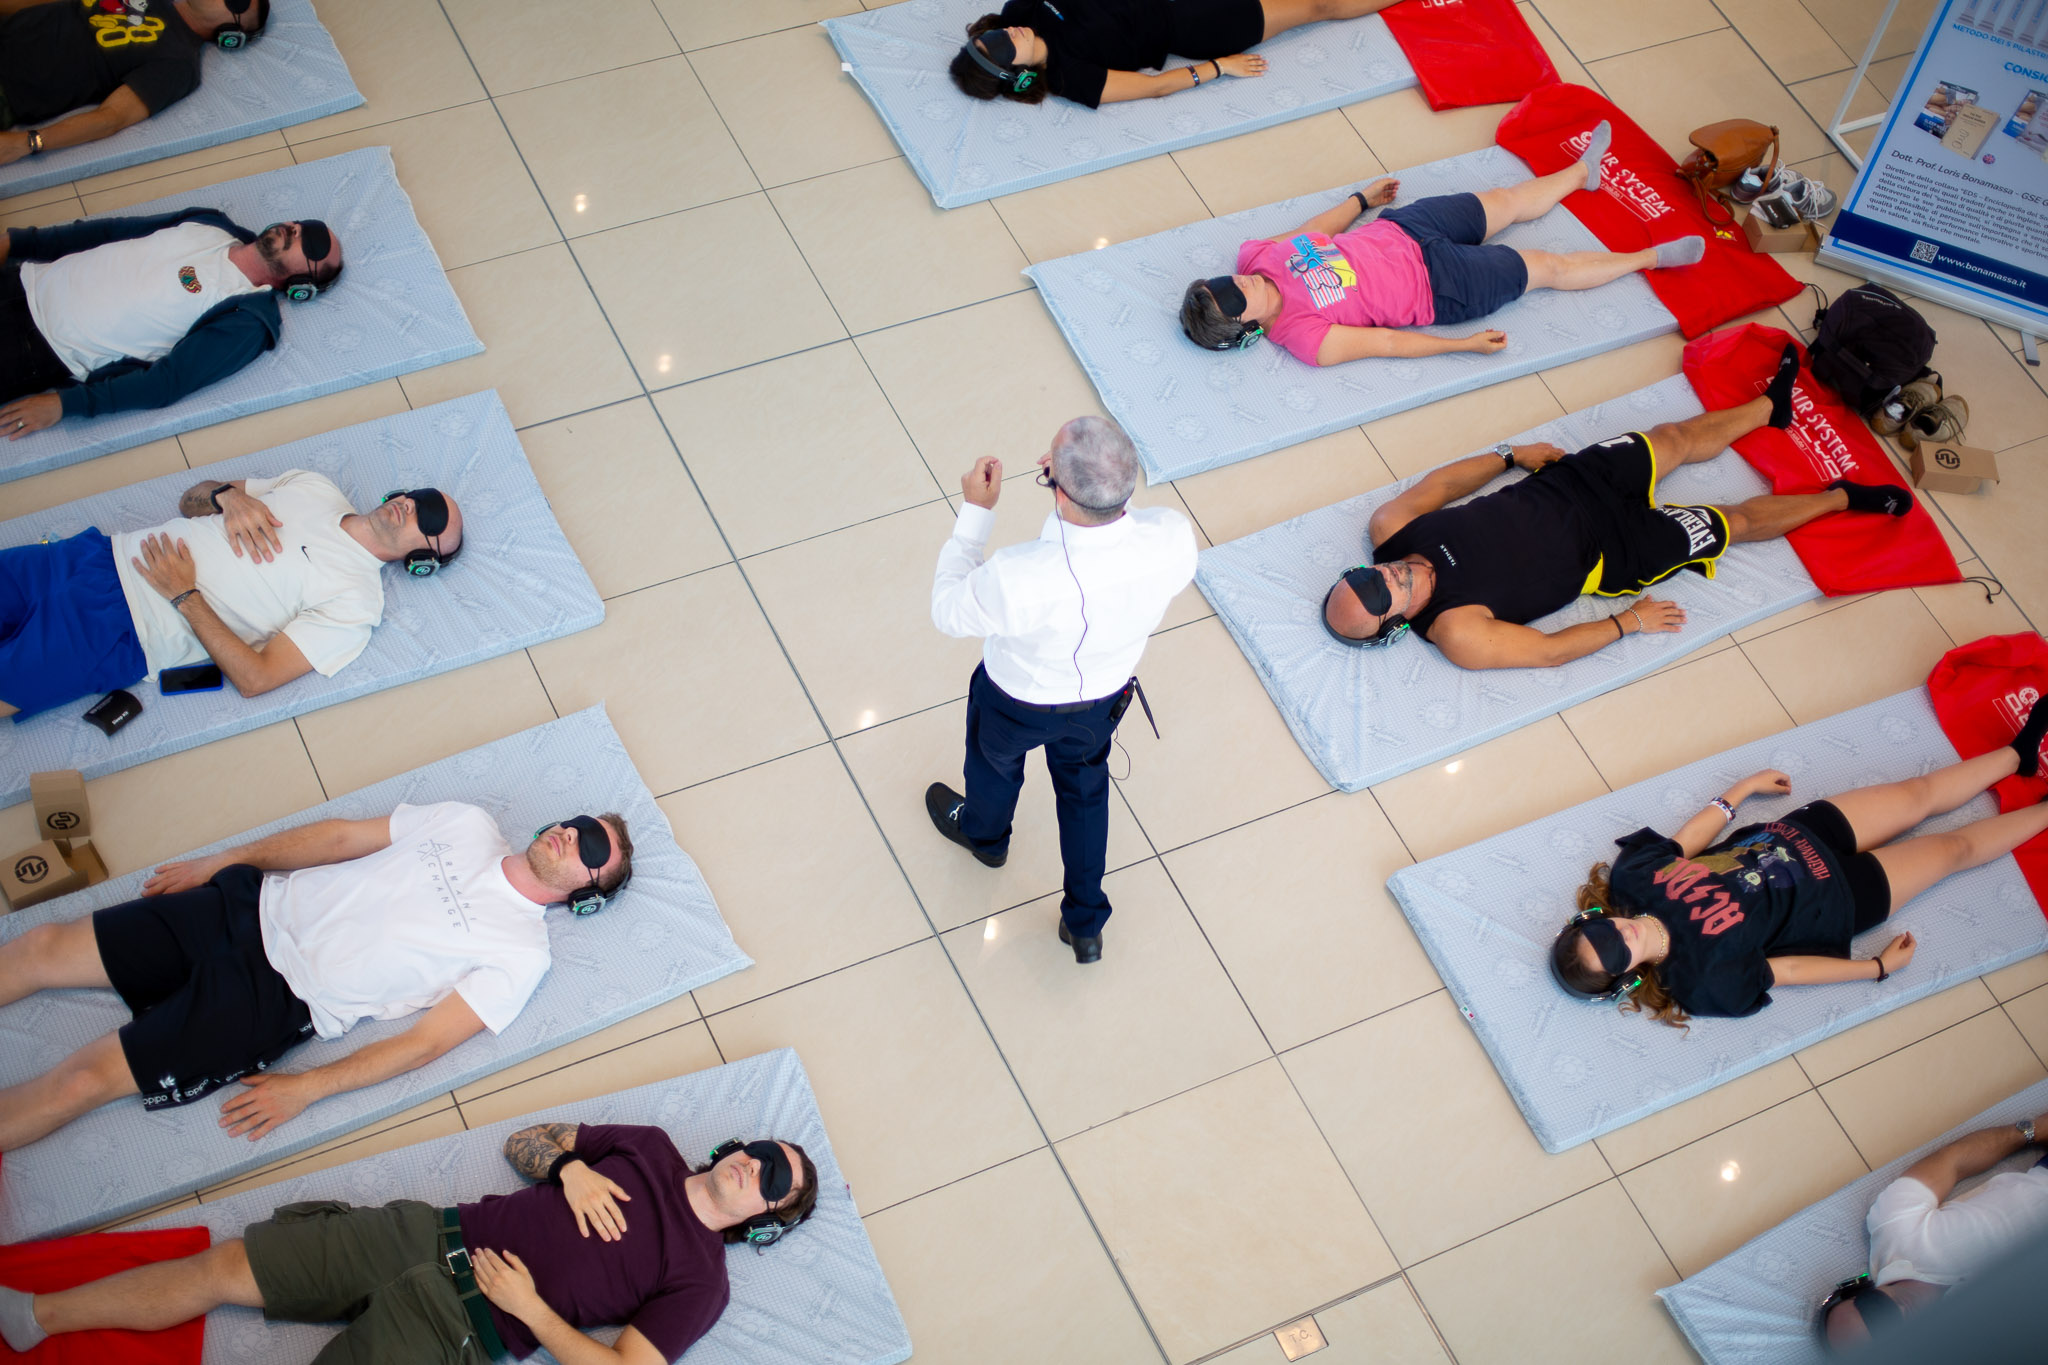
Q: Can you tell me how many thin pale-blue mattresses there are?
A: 10